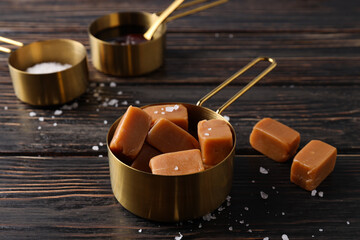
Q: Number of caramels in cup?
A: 6